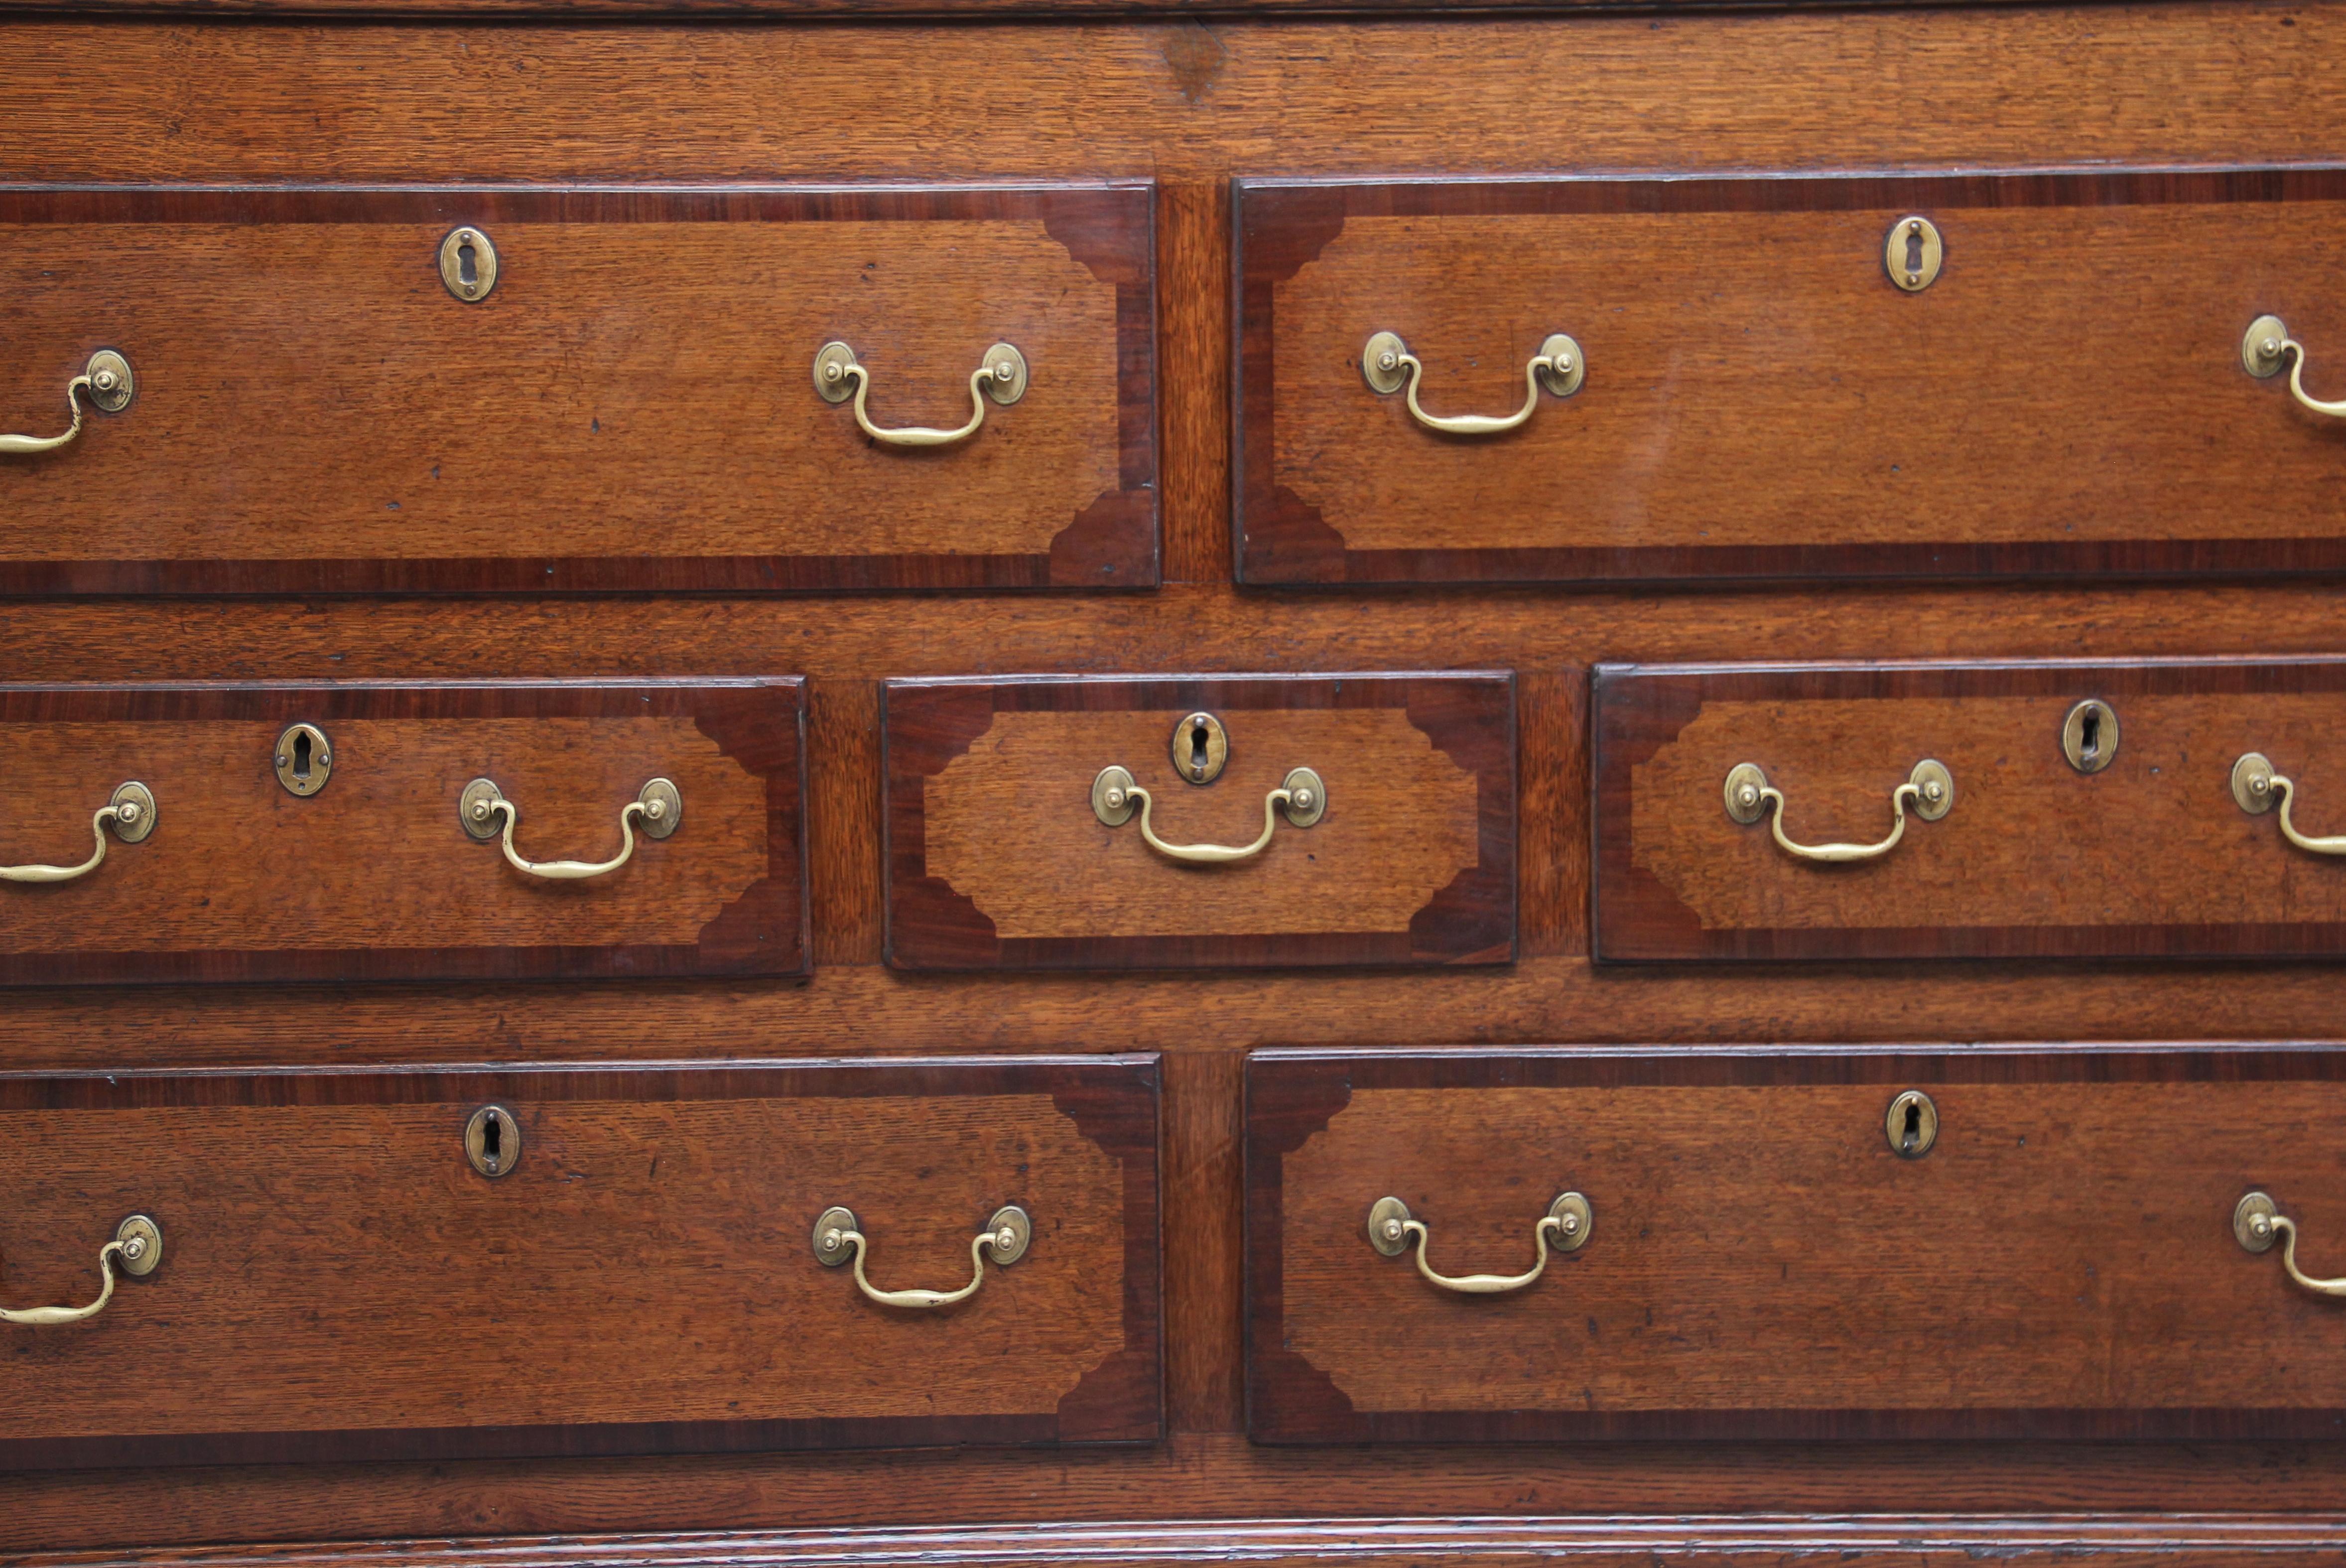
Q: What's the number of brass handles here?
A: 13